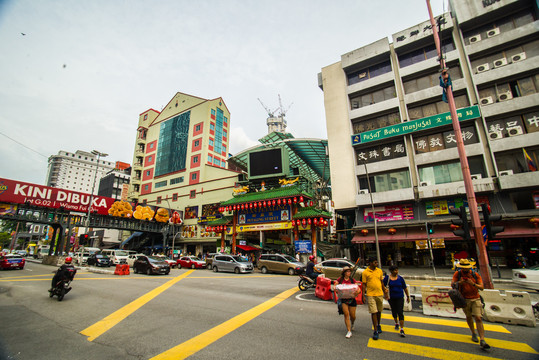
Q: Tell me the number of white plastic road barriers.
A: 3